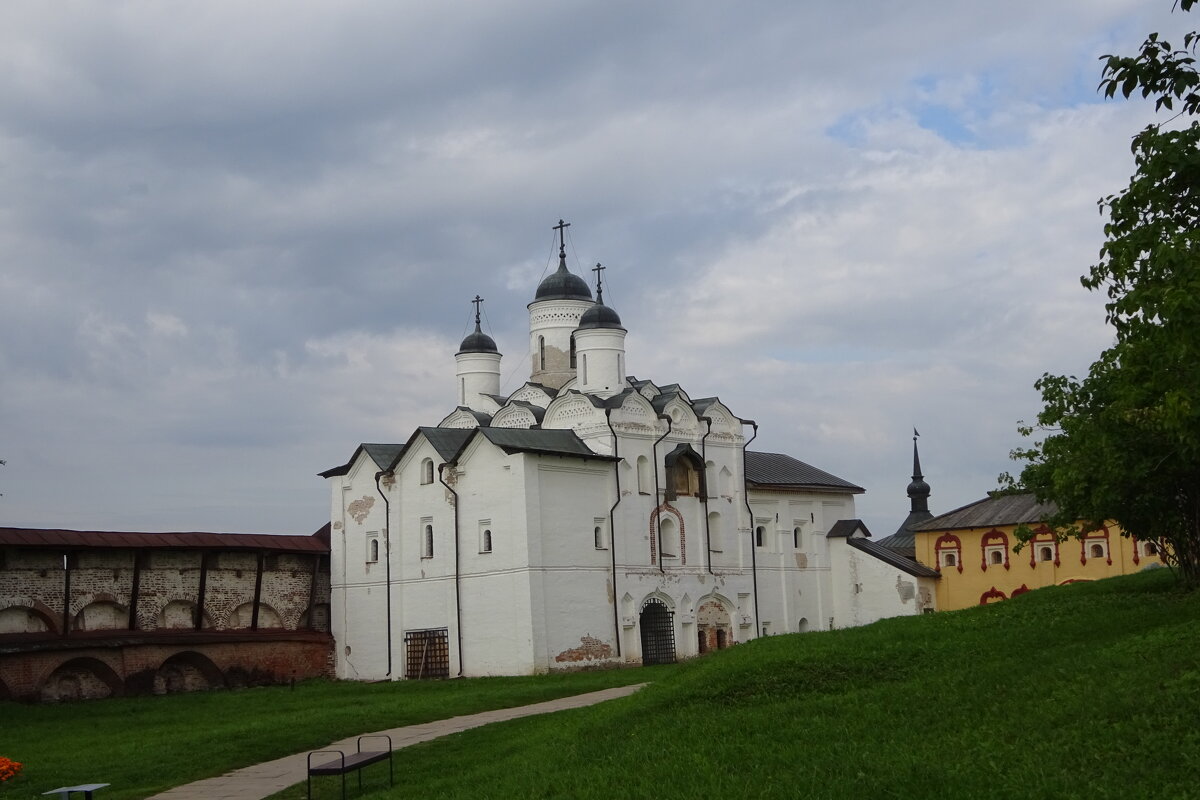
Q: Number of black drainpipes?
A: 6